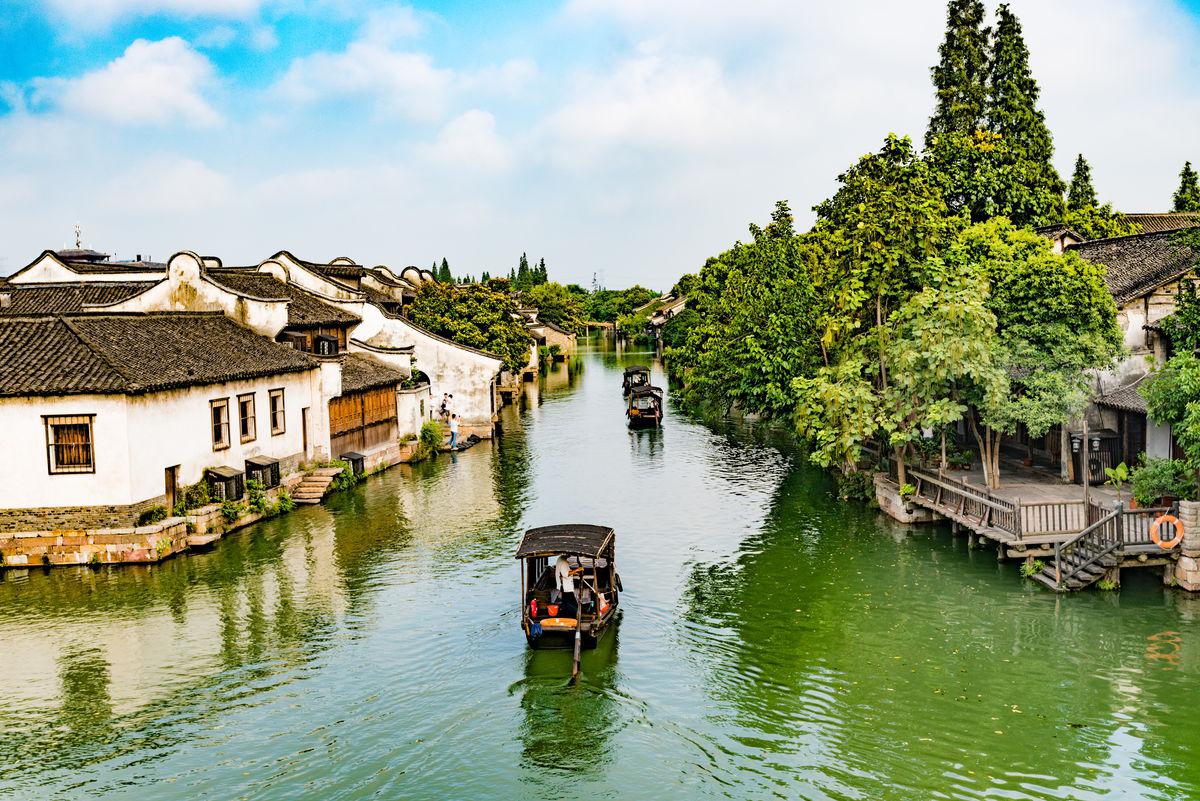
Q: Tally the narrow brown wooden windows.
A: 3